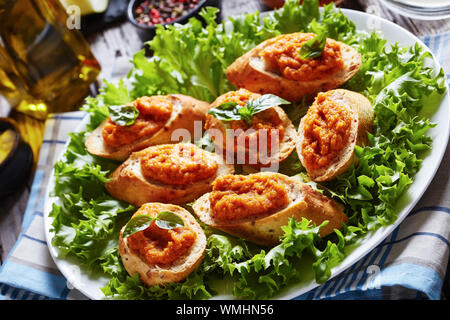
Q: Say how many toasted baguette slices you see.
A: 7